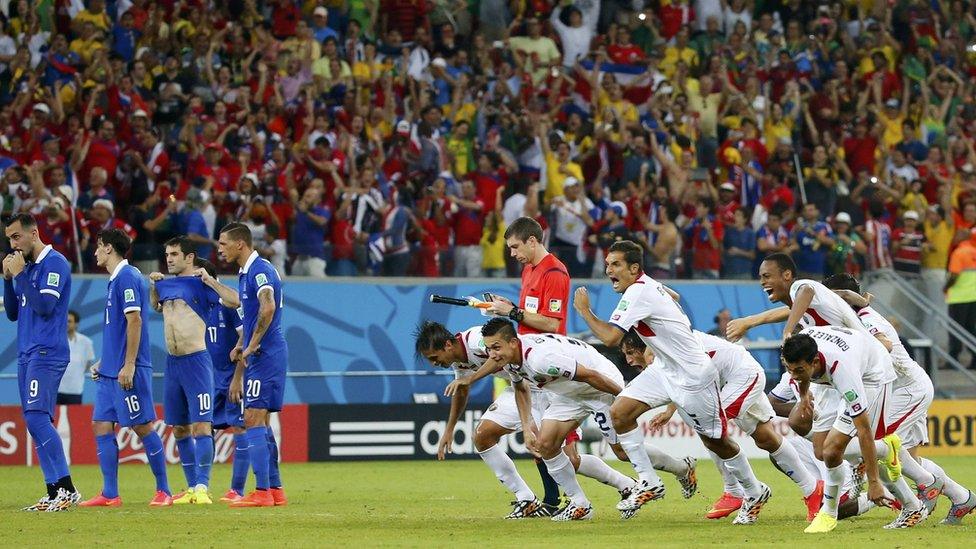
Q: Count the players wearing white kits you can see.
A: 8